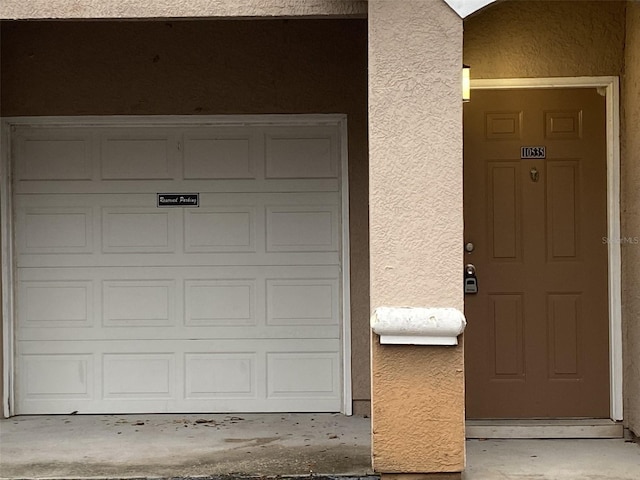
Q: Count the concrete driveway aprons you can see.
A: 1